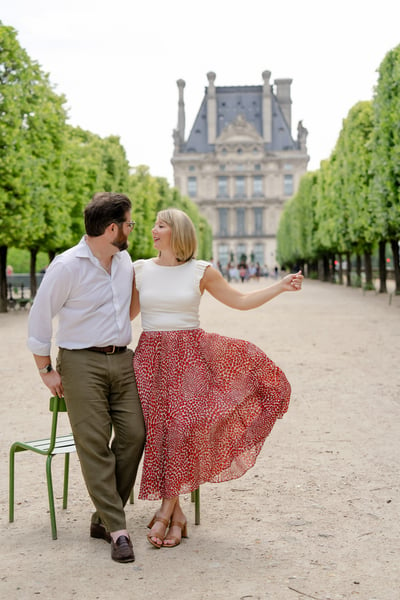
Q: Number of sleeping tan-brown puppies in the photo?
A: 0